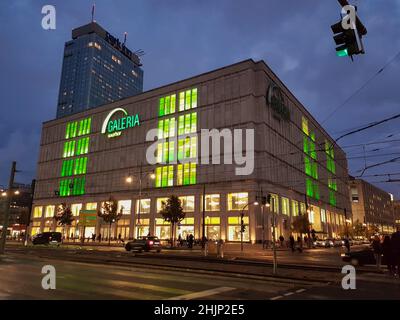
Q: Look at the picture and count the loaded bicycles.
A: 0